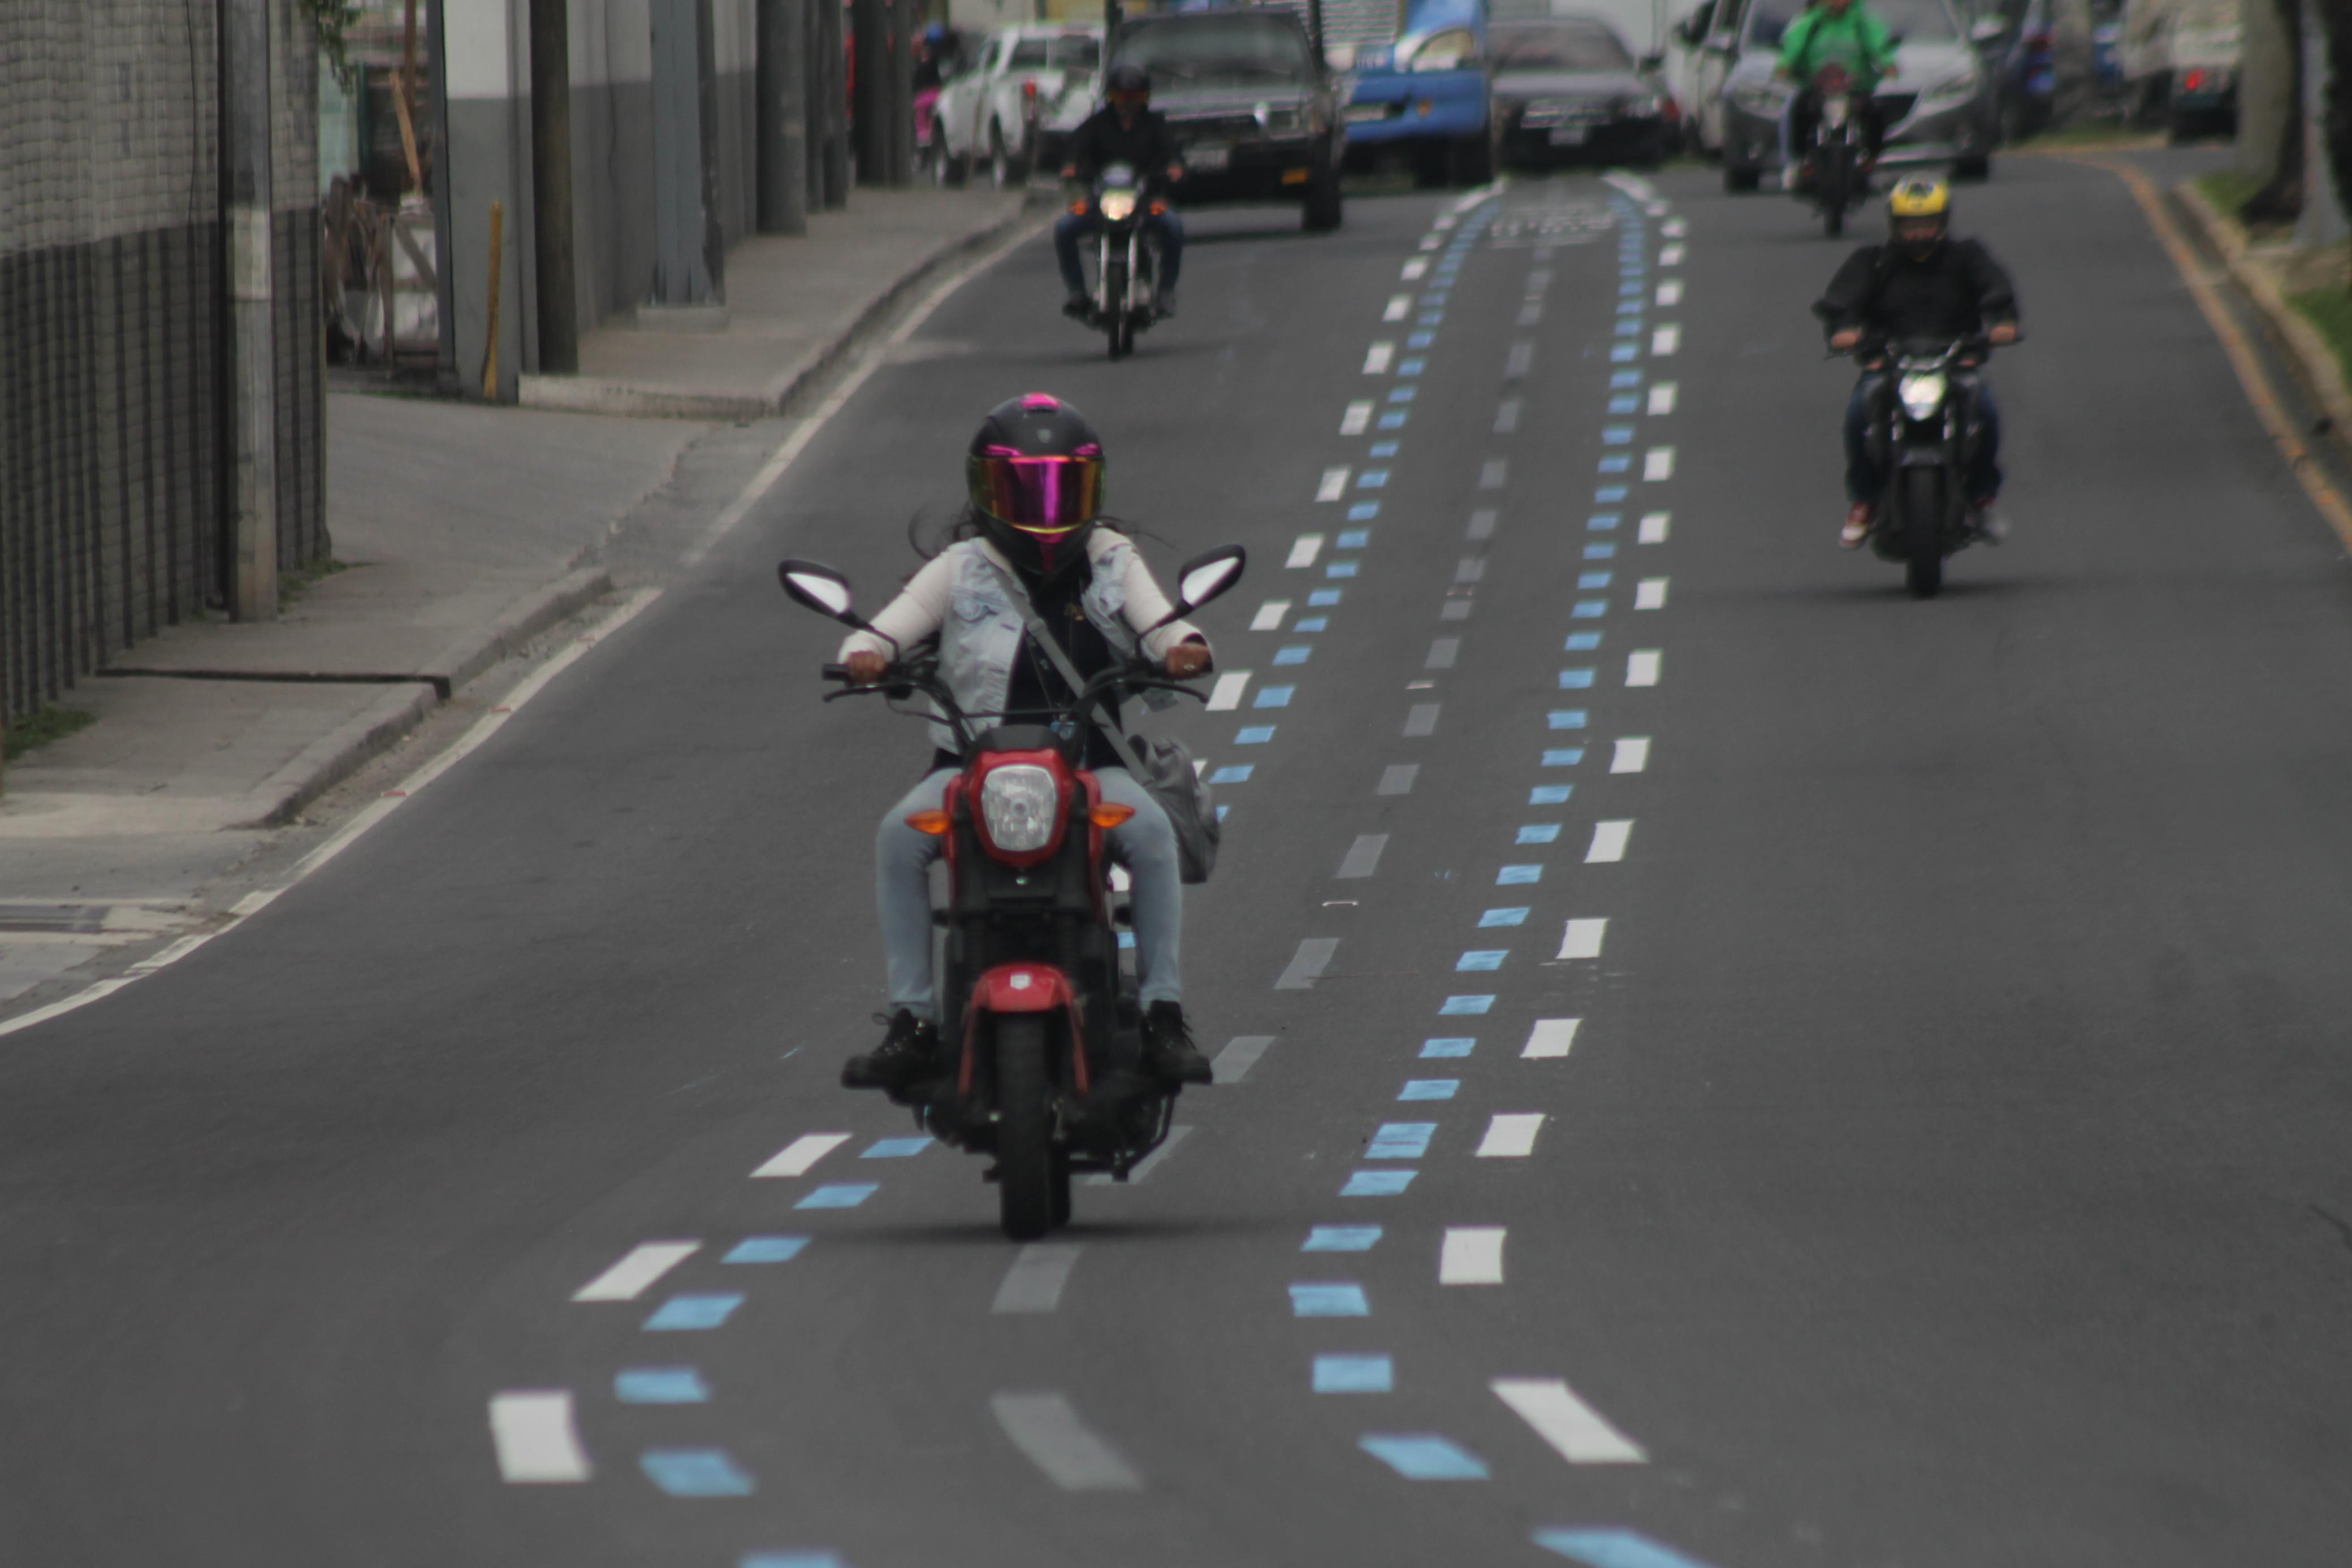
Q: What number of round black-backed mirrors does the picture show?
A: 2